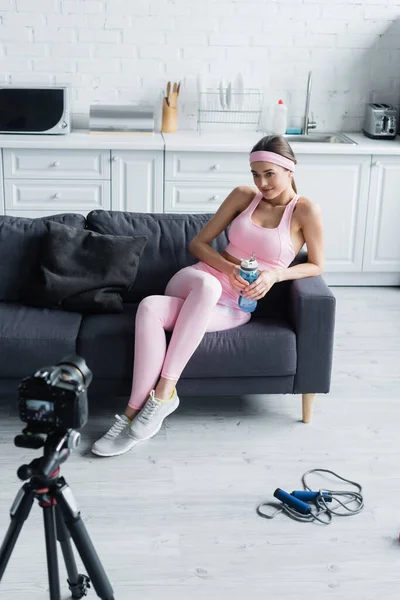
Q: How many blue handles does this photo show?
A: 2